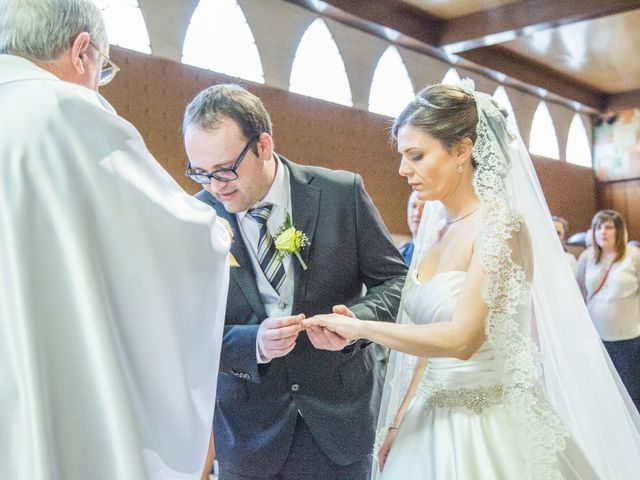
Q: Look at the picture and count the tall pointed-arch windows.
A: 8